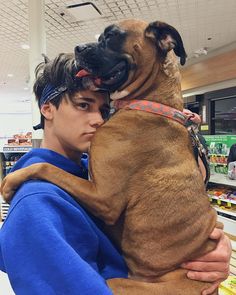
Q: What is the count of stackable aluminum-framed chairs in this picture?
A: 0